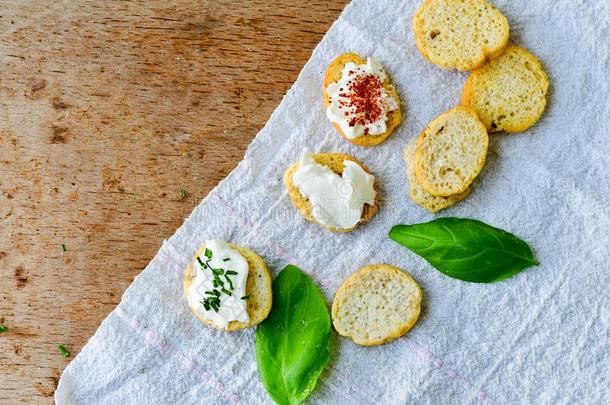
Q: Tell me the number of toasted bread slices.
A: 8